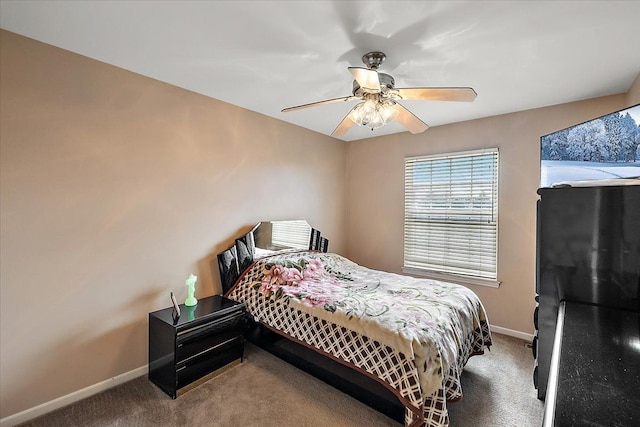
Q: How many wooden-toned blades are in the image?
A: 5